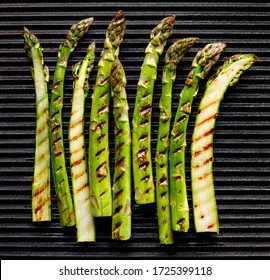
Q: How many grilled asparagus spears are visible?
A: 9